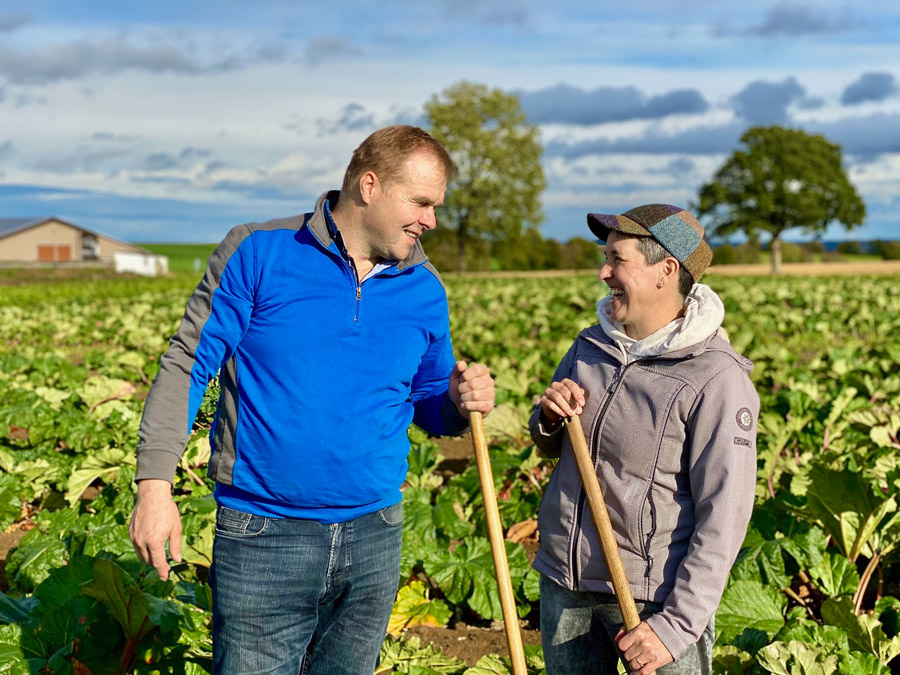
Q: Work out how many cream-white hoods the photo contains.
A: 1